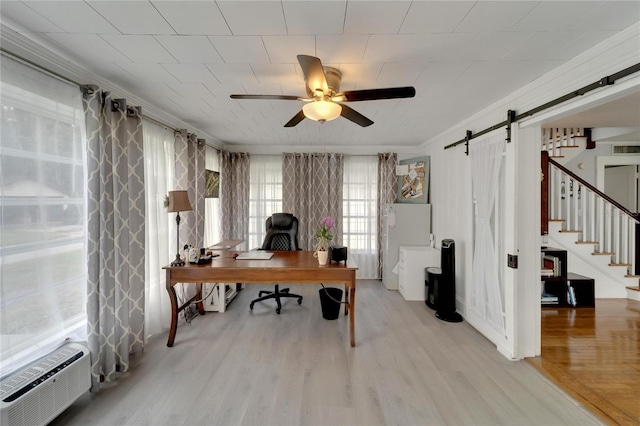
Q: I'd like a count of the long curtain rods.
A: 2